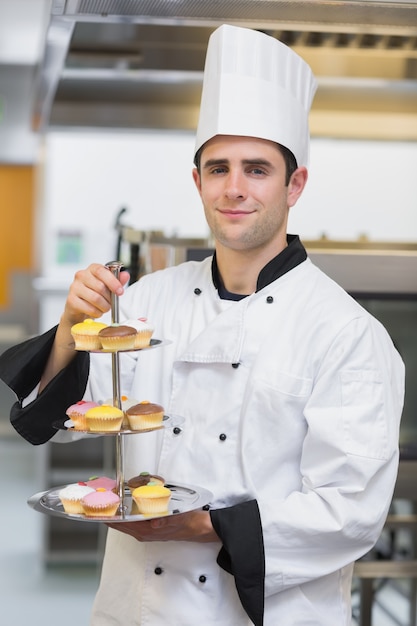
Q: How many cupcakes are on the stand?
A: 12